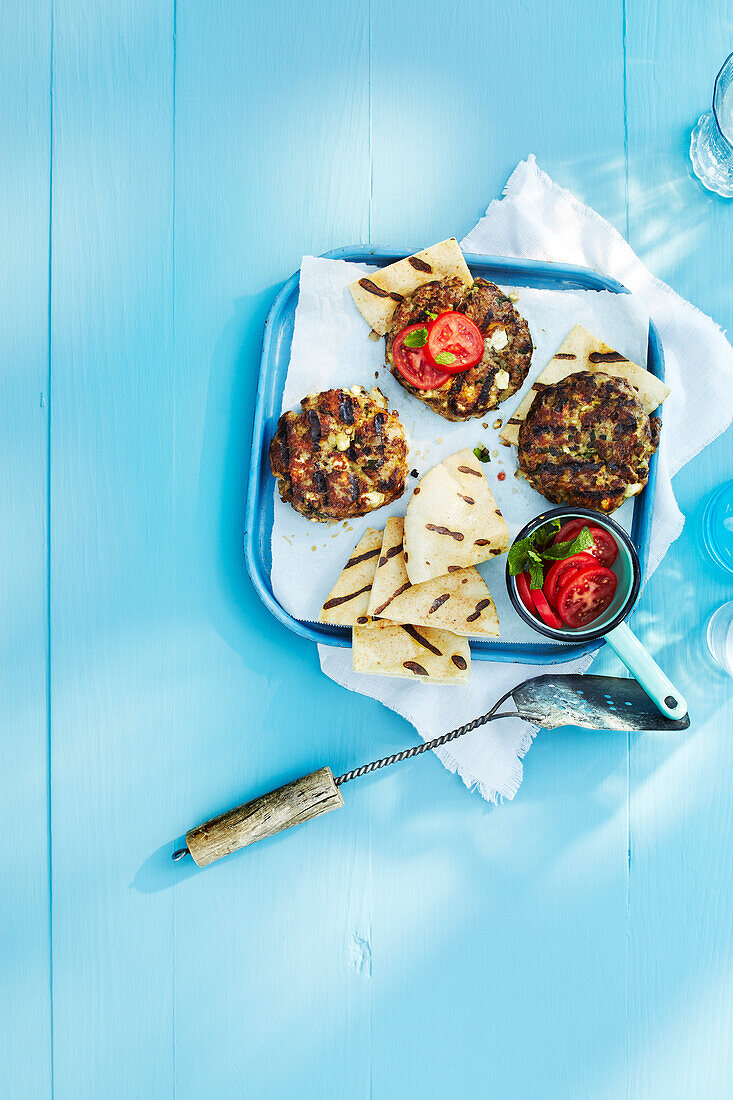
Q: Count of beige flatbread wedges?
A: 6